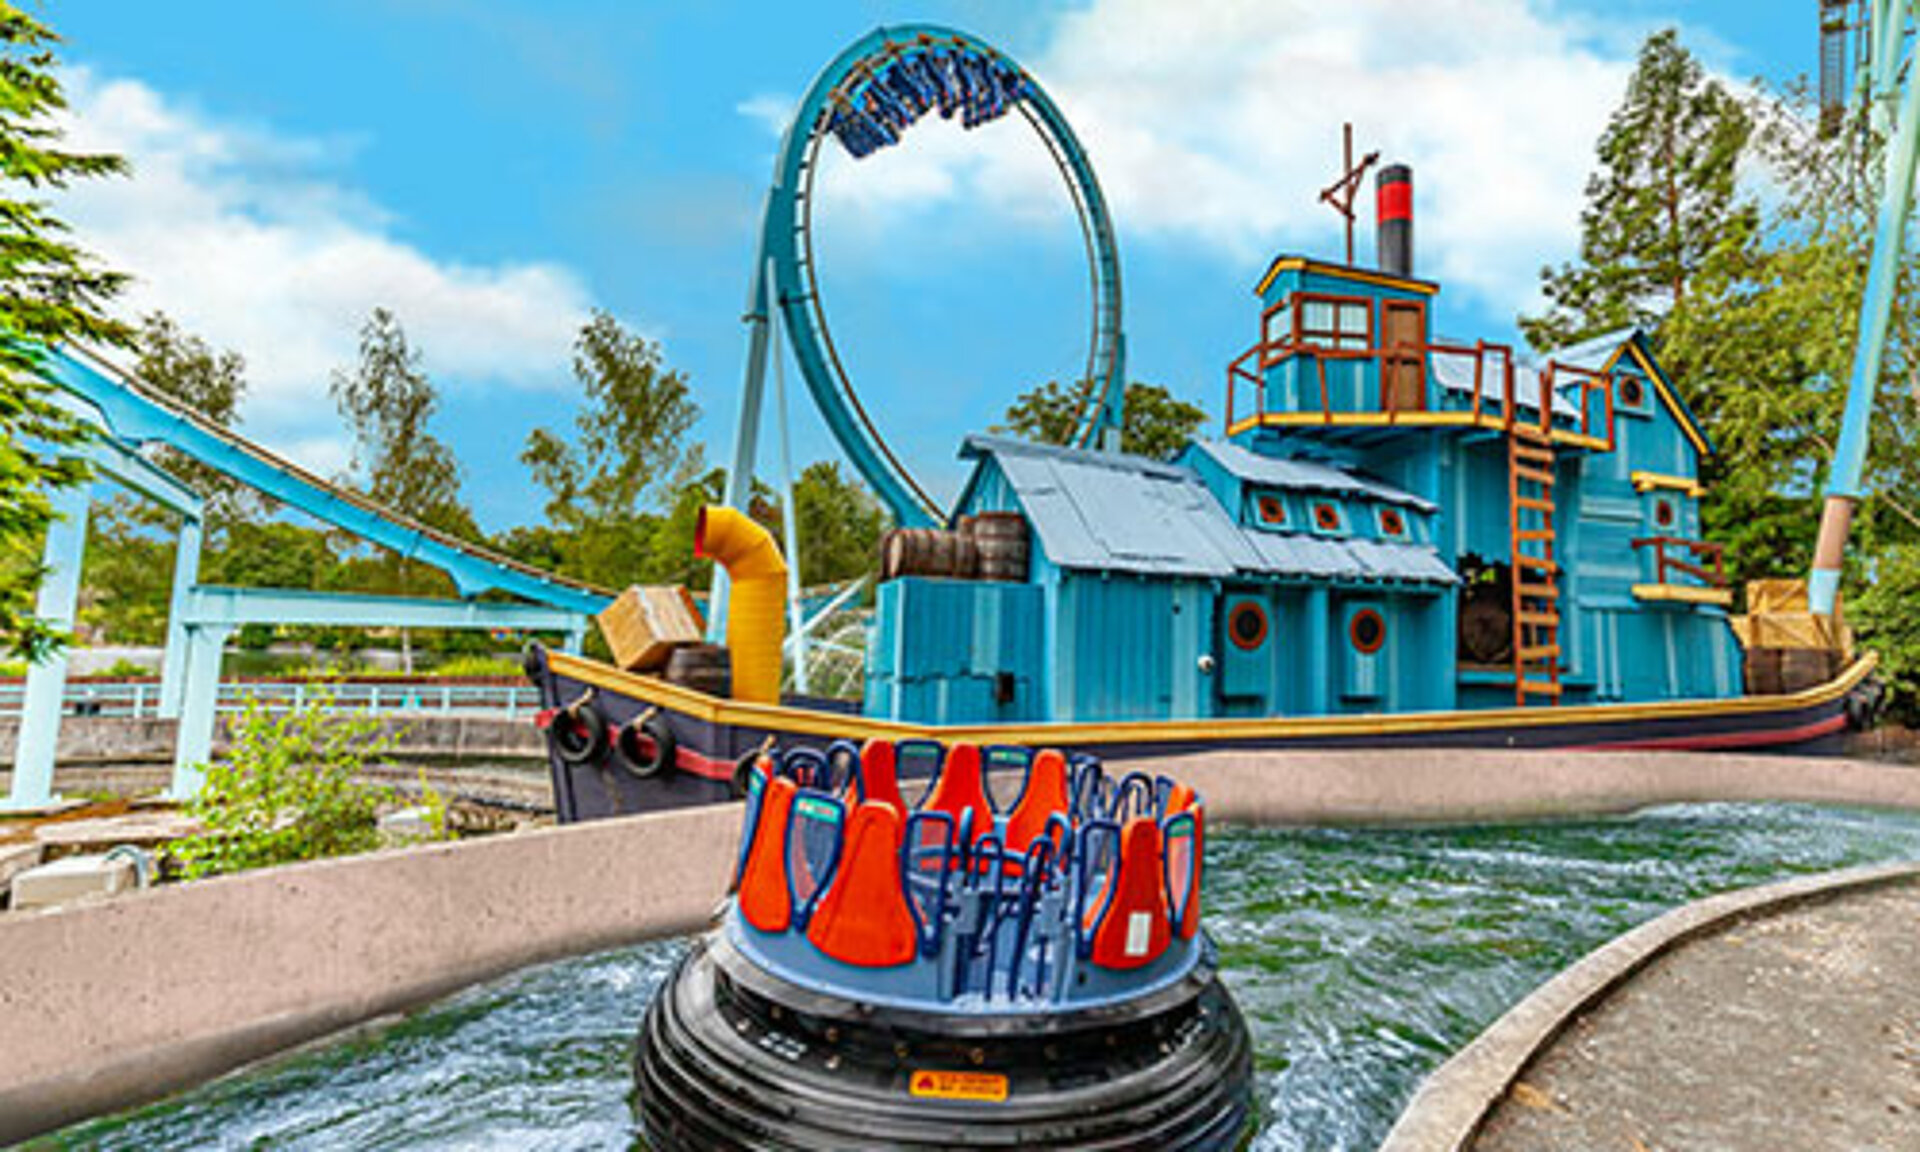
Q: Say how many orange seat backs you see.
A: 9